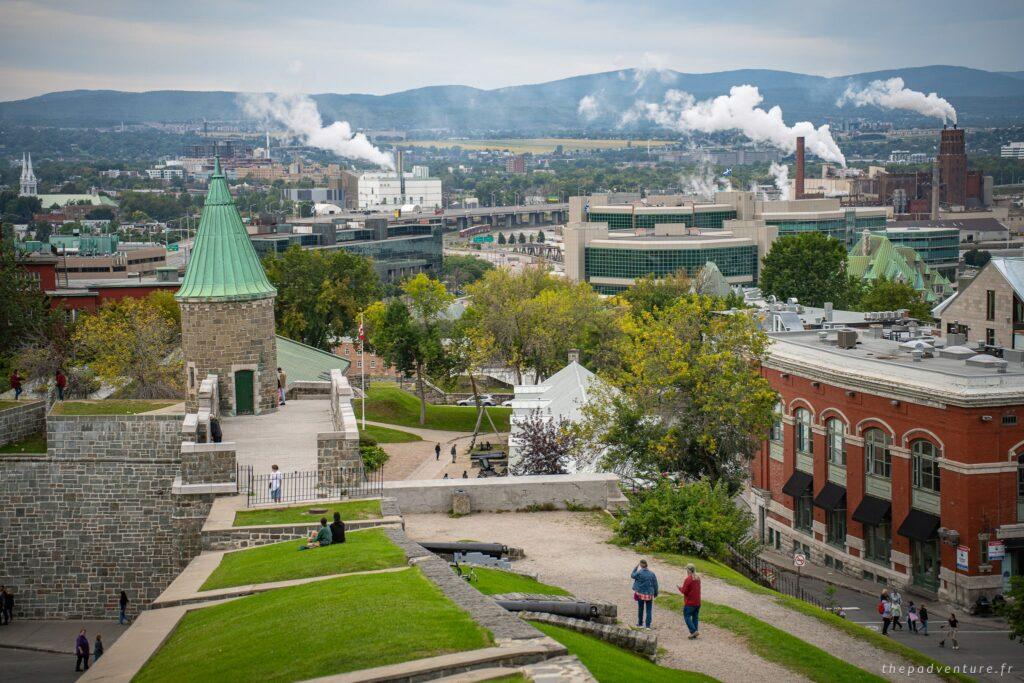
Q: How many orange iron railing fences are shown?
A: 0